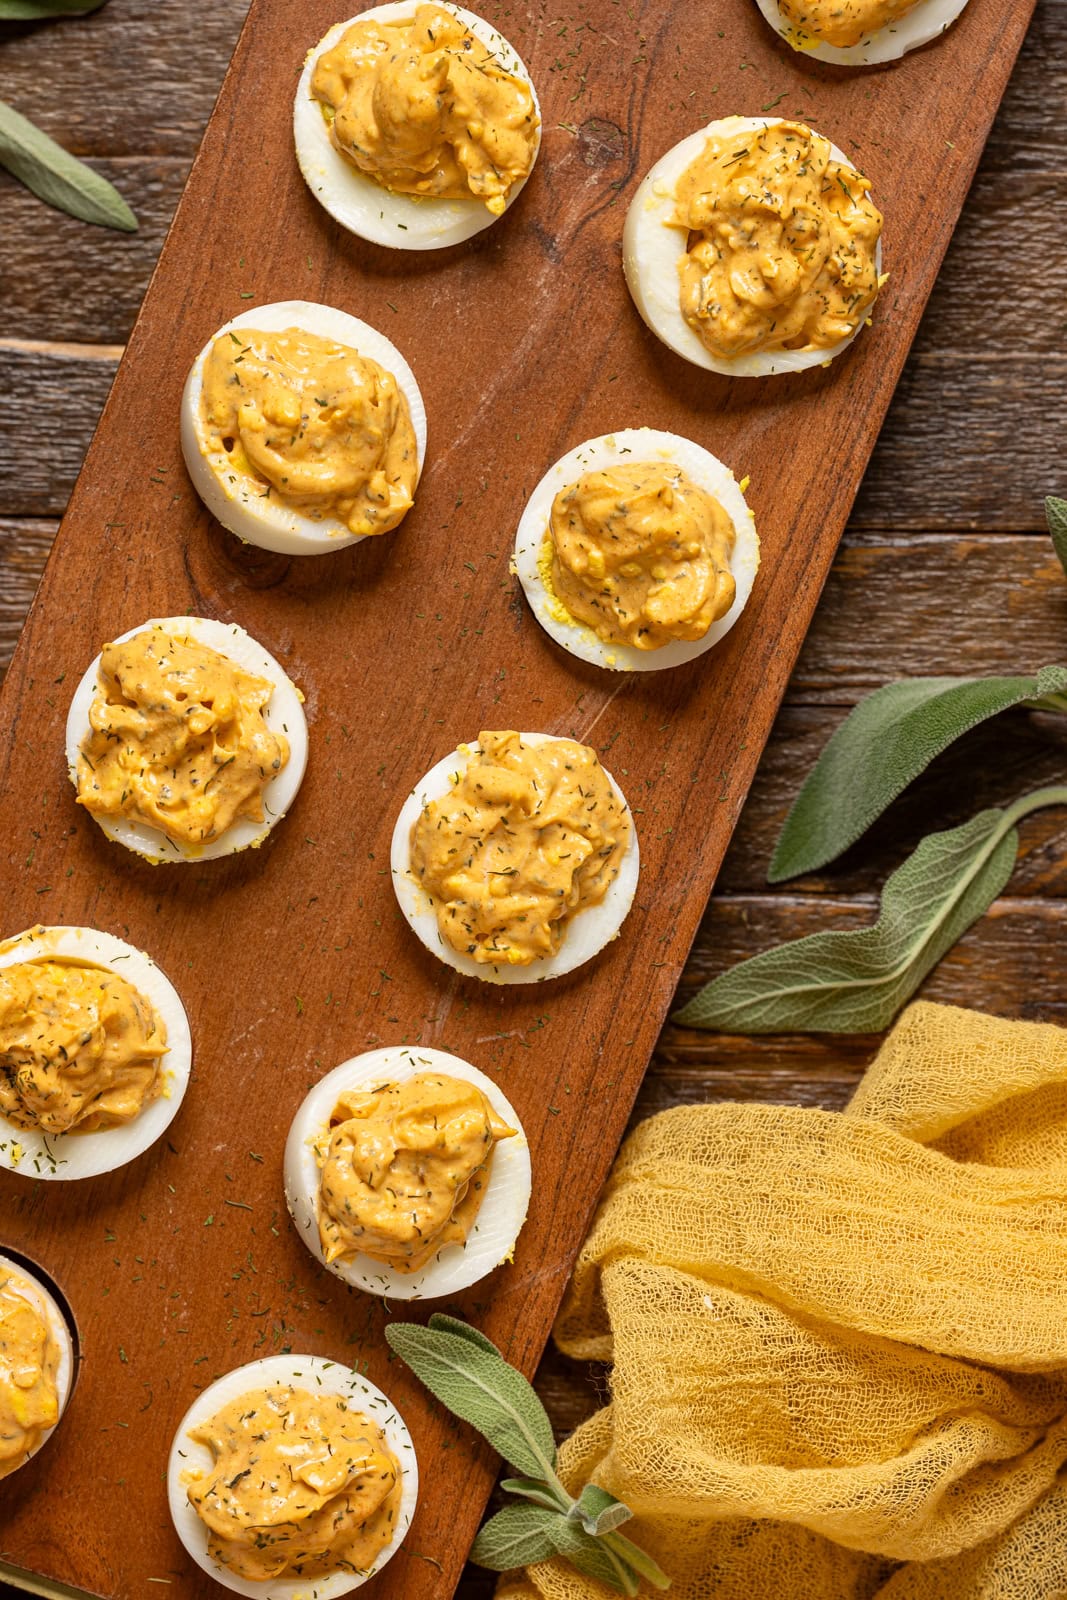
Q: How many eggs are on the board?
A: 11